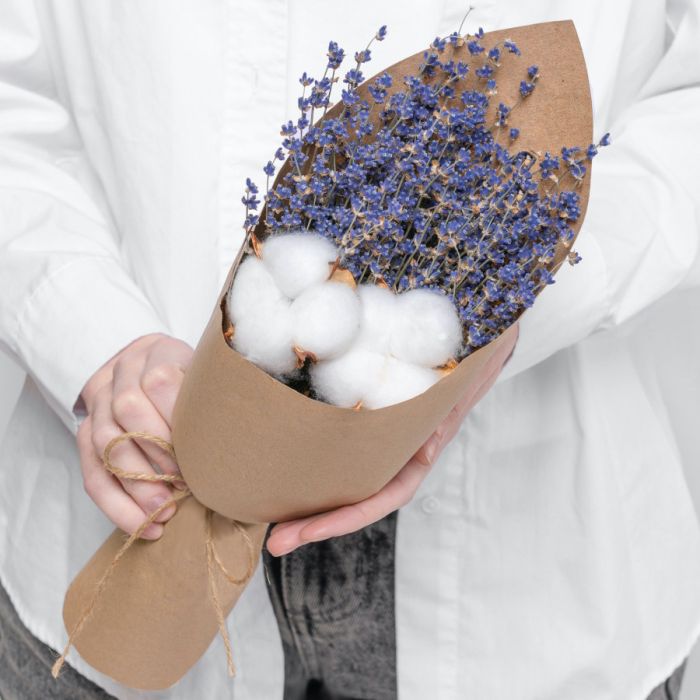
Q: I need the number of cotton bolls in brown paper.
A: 2